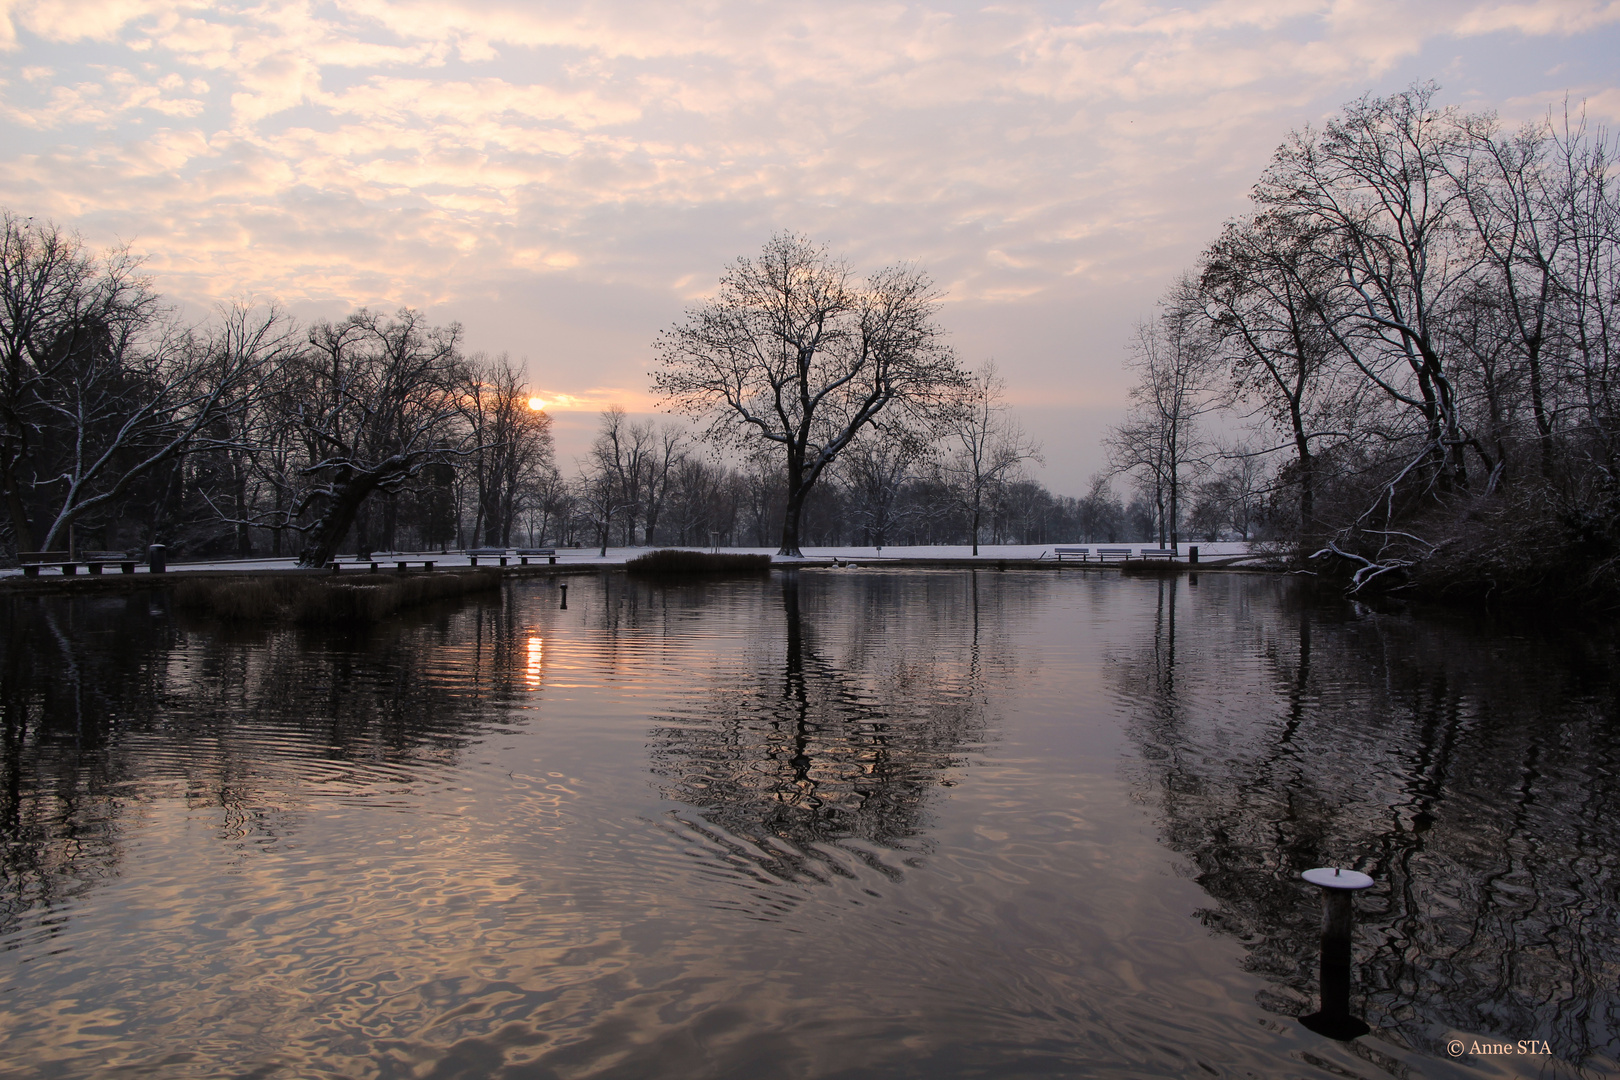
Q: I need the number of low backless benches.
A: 2